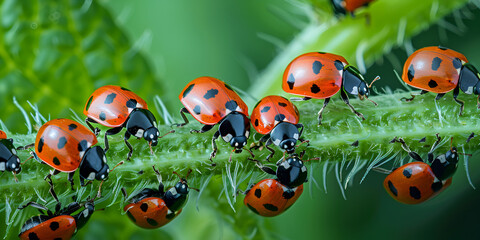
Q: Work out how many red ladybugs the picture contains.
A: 12